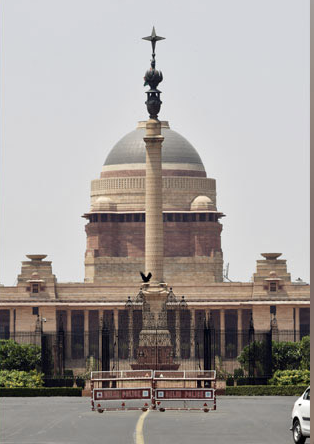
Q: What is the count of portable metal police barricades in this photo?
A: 2